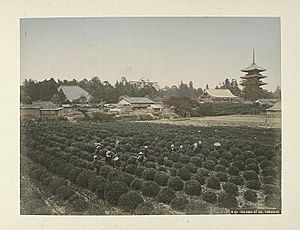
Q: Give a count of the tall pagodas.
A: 1